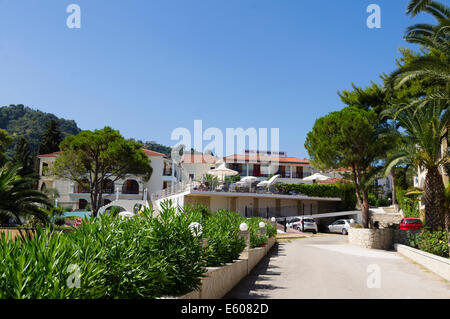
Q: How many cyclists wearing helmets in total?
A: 0